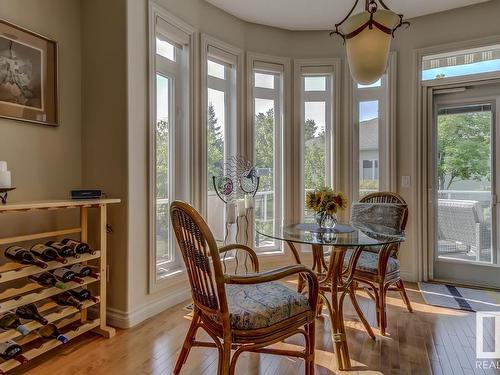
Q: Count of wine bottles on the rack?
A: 13